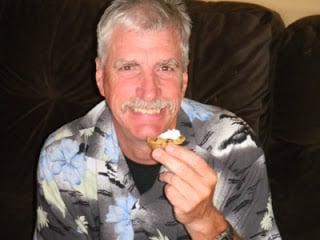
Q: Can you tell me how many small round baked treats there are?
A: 1